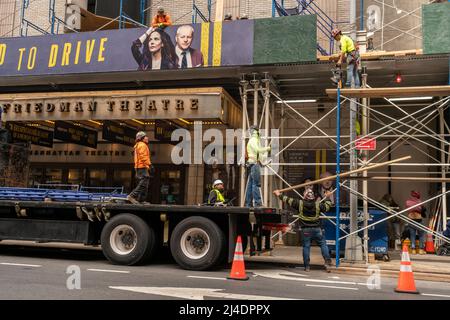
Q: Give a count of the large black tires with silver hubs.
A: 2